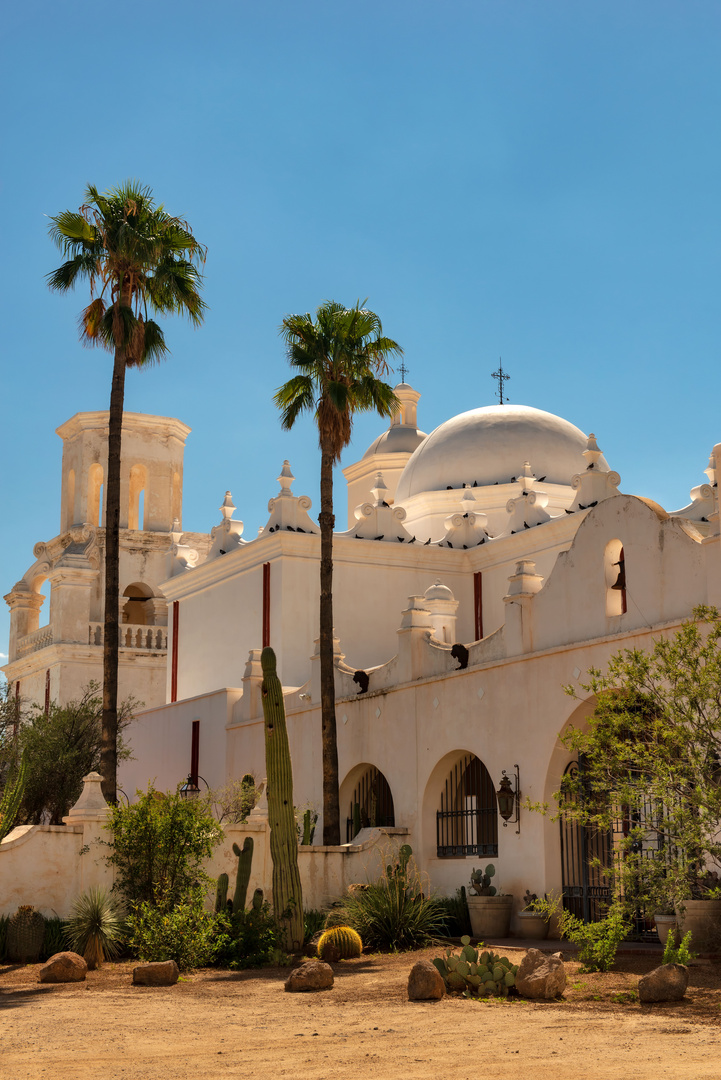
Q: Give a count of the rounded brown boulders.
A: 6